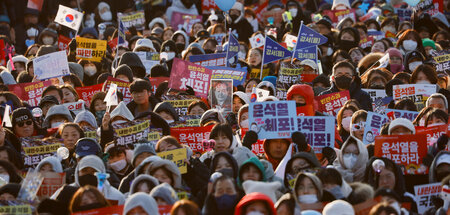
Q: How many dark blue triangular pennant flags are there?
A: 5